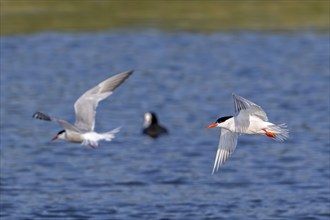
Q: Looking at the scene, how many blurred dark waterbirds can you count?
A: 1